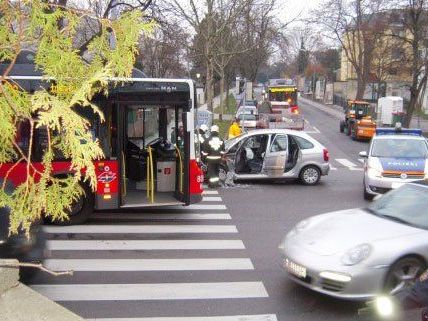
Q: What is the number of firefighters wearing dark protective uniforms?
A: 2